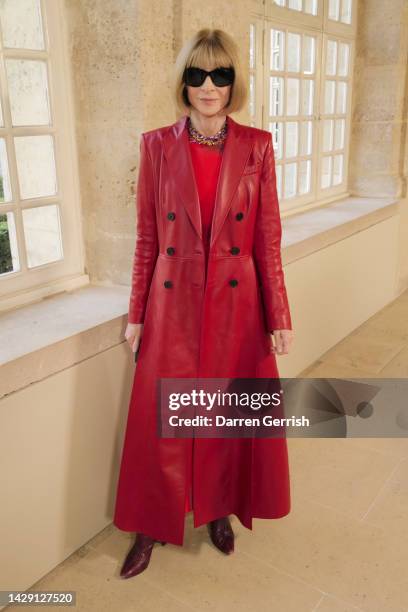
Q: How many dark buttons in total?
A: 6